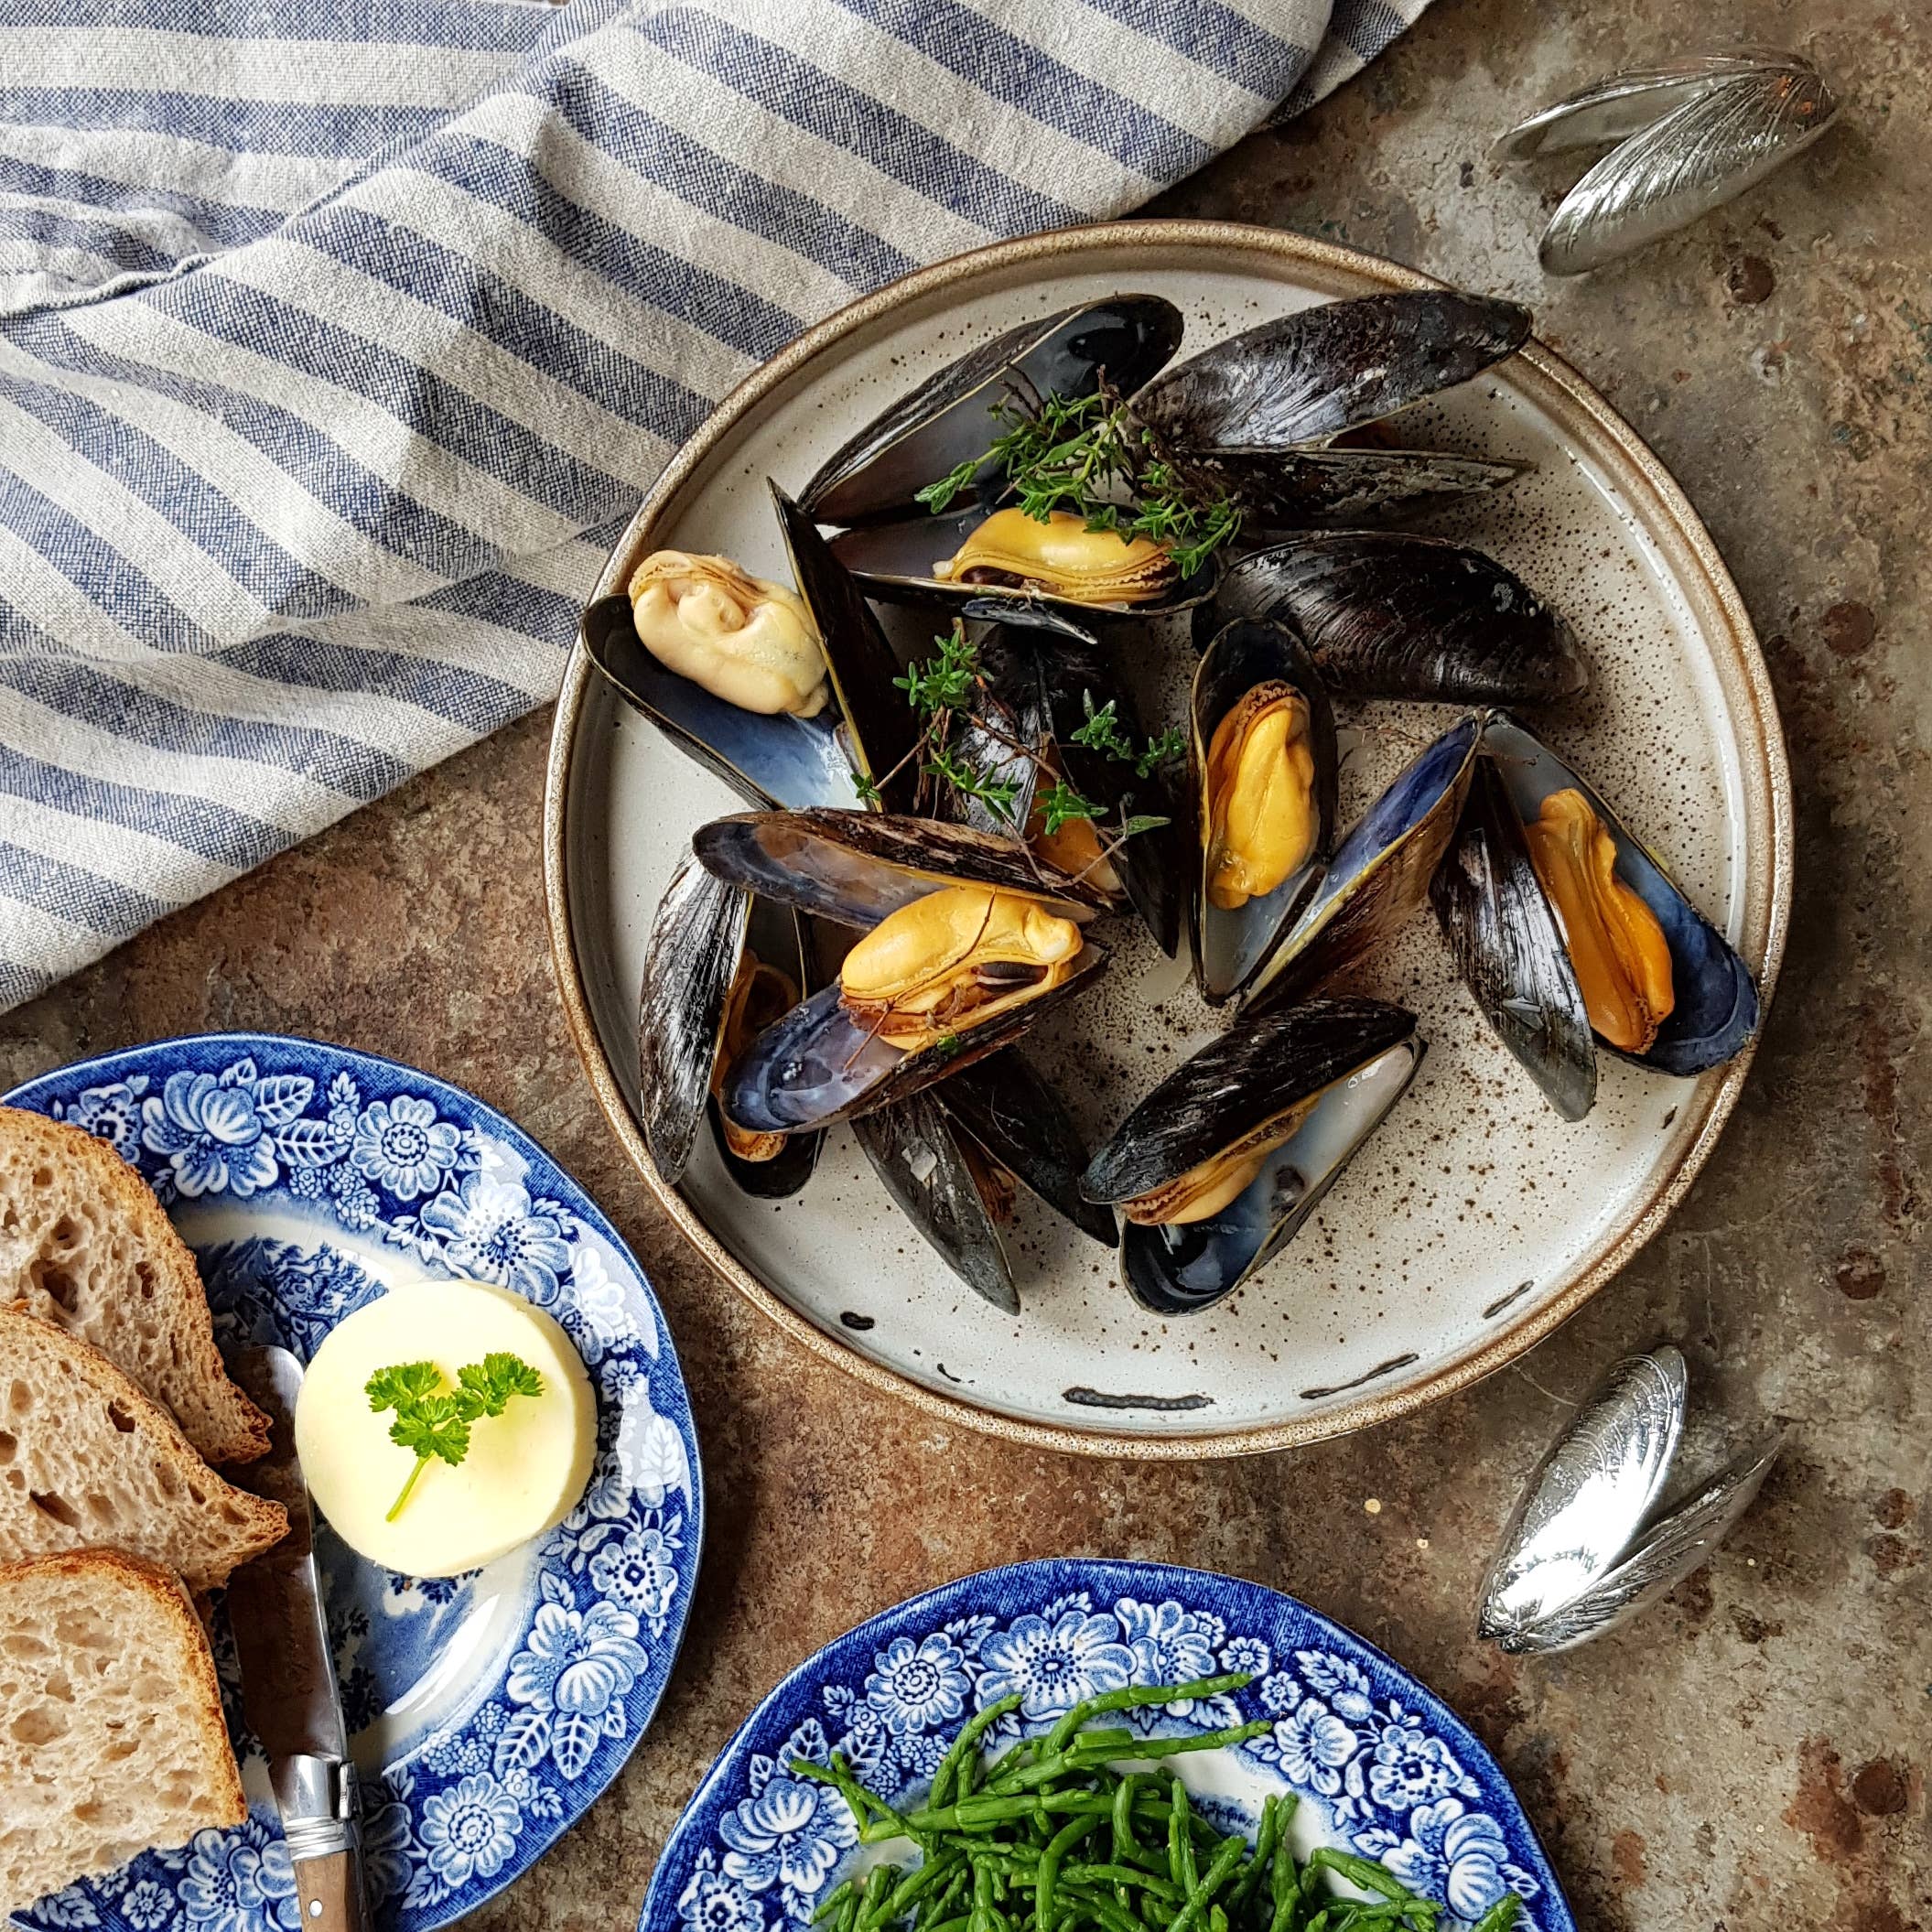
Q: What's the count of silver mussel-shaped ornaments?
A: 2